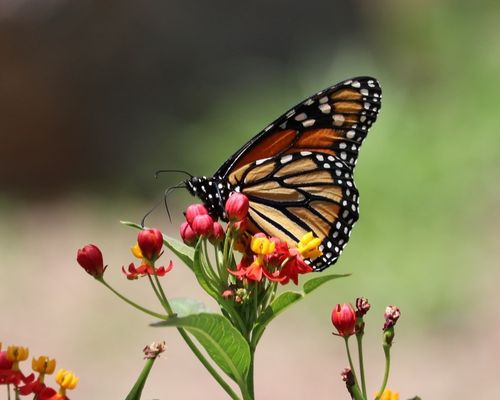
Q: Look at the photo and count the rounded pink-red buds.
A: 8